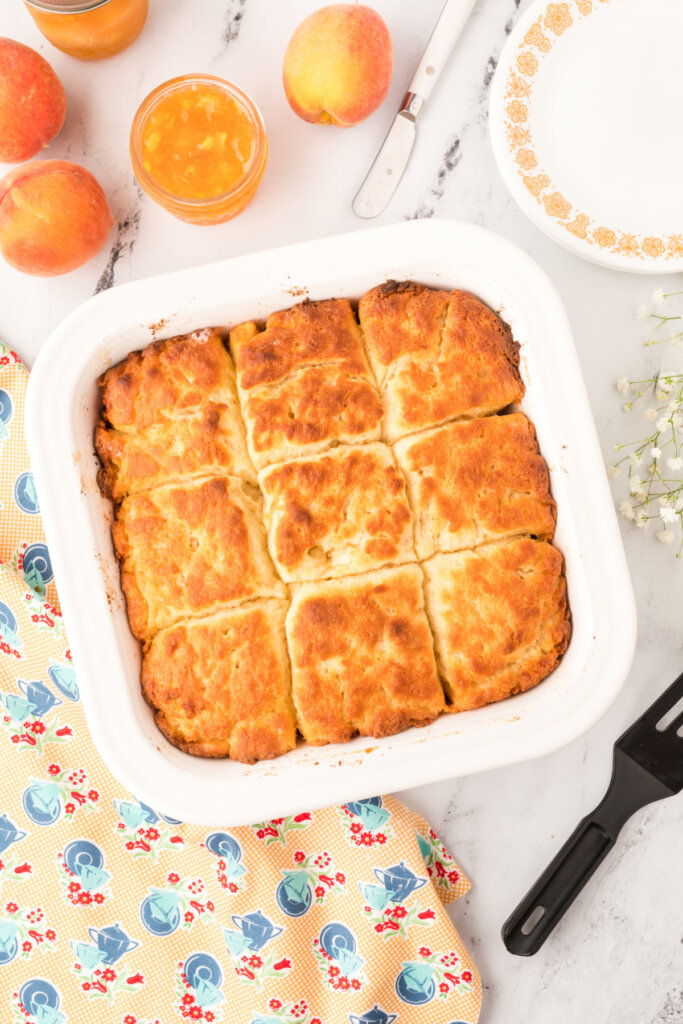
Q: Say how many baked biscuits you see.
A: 9